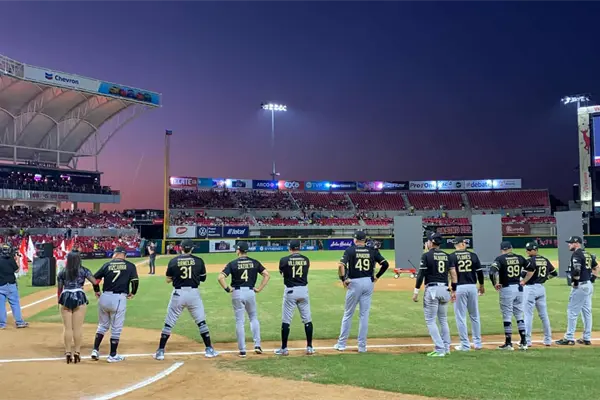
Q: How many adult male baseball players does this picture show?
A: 10